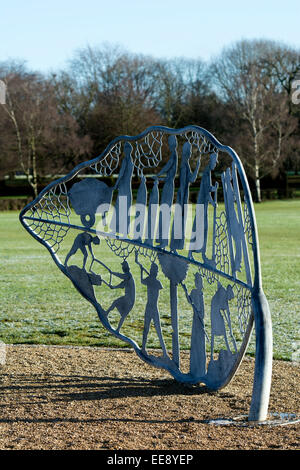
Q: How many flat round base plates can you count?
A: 1